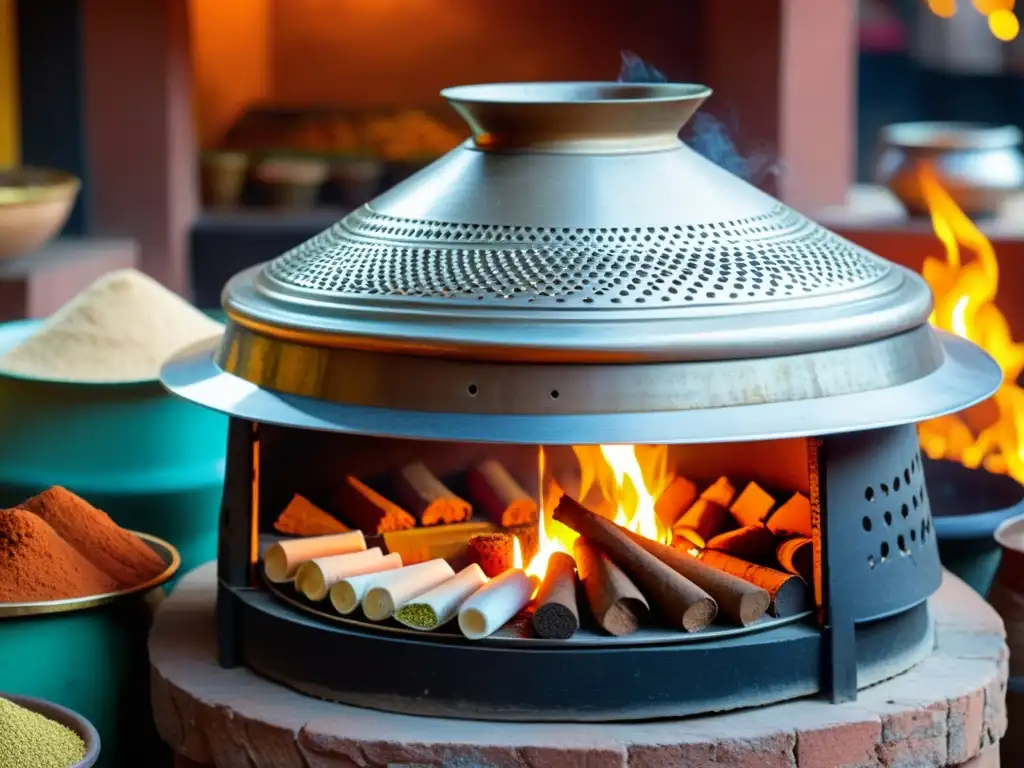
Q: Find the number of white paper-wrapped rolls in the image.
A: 6